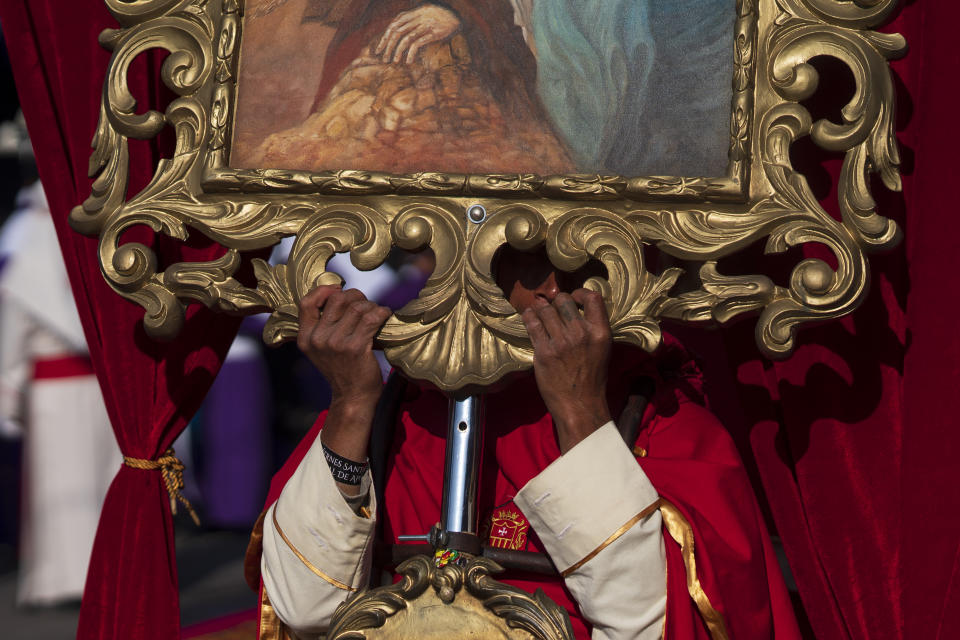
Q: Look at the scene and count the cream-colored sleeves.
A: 2